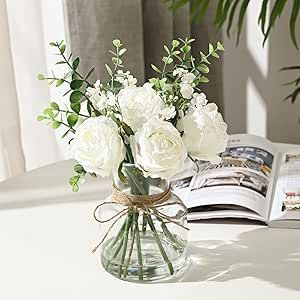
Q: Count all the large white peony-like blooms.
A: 4